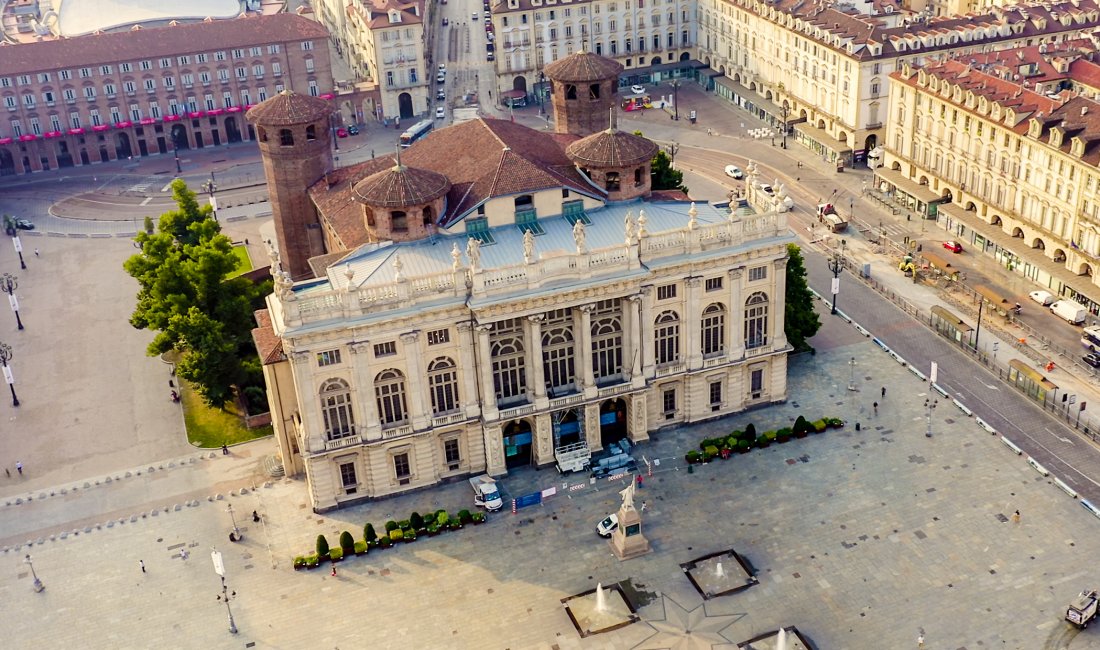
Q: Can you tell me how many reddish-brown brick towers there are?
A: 4